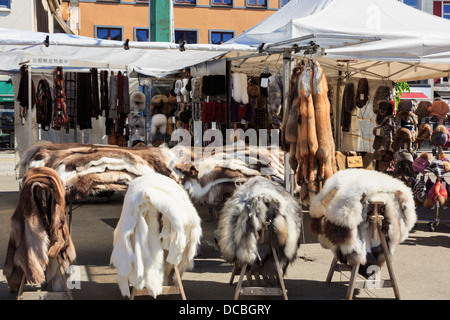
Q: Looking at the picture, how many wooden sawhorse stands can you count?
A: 4